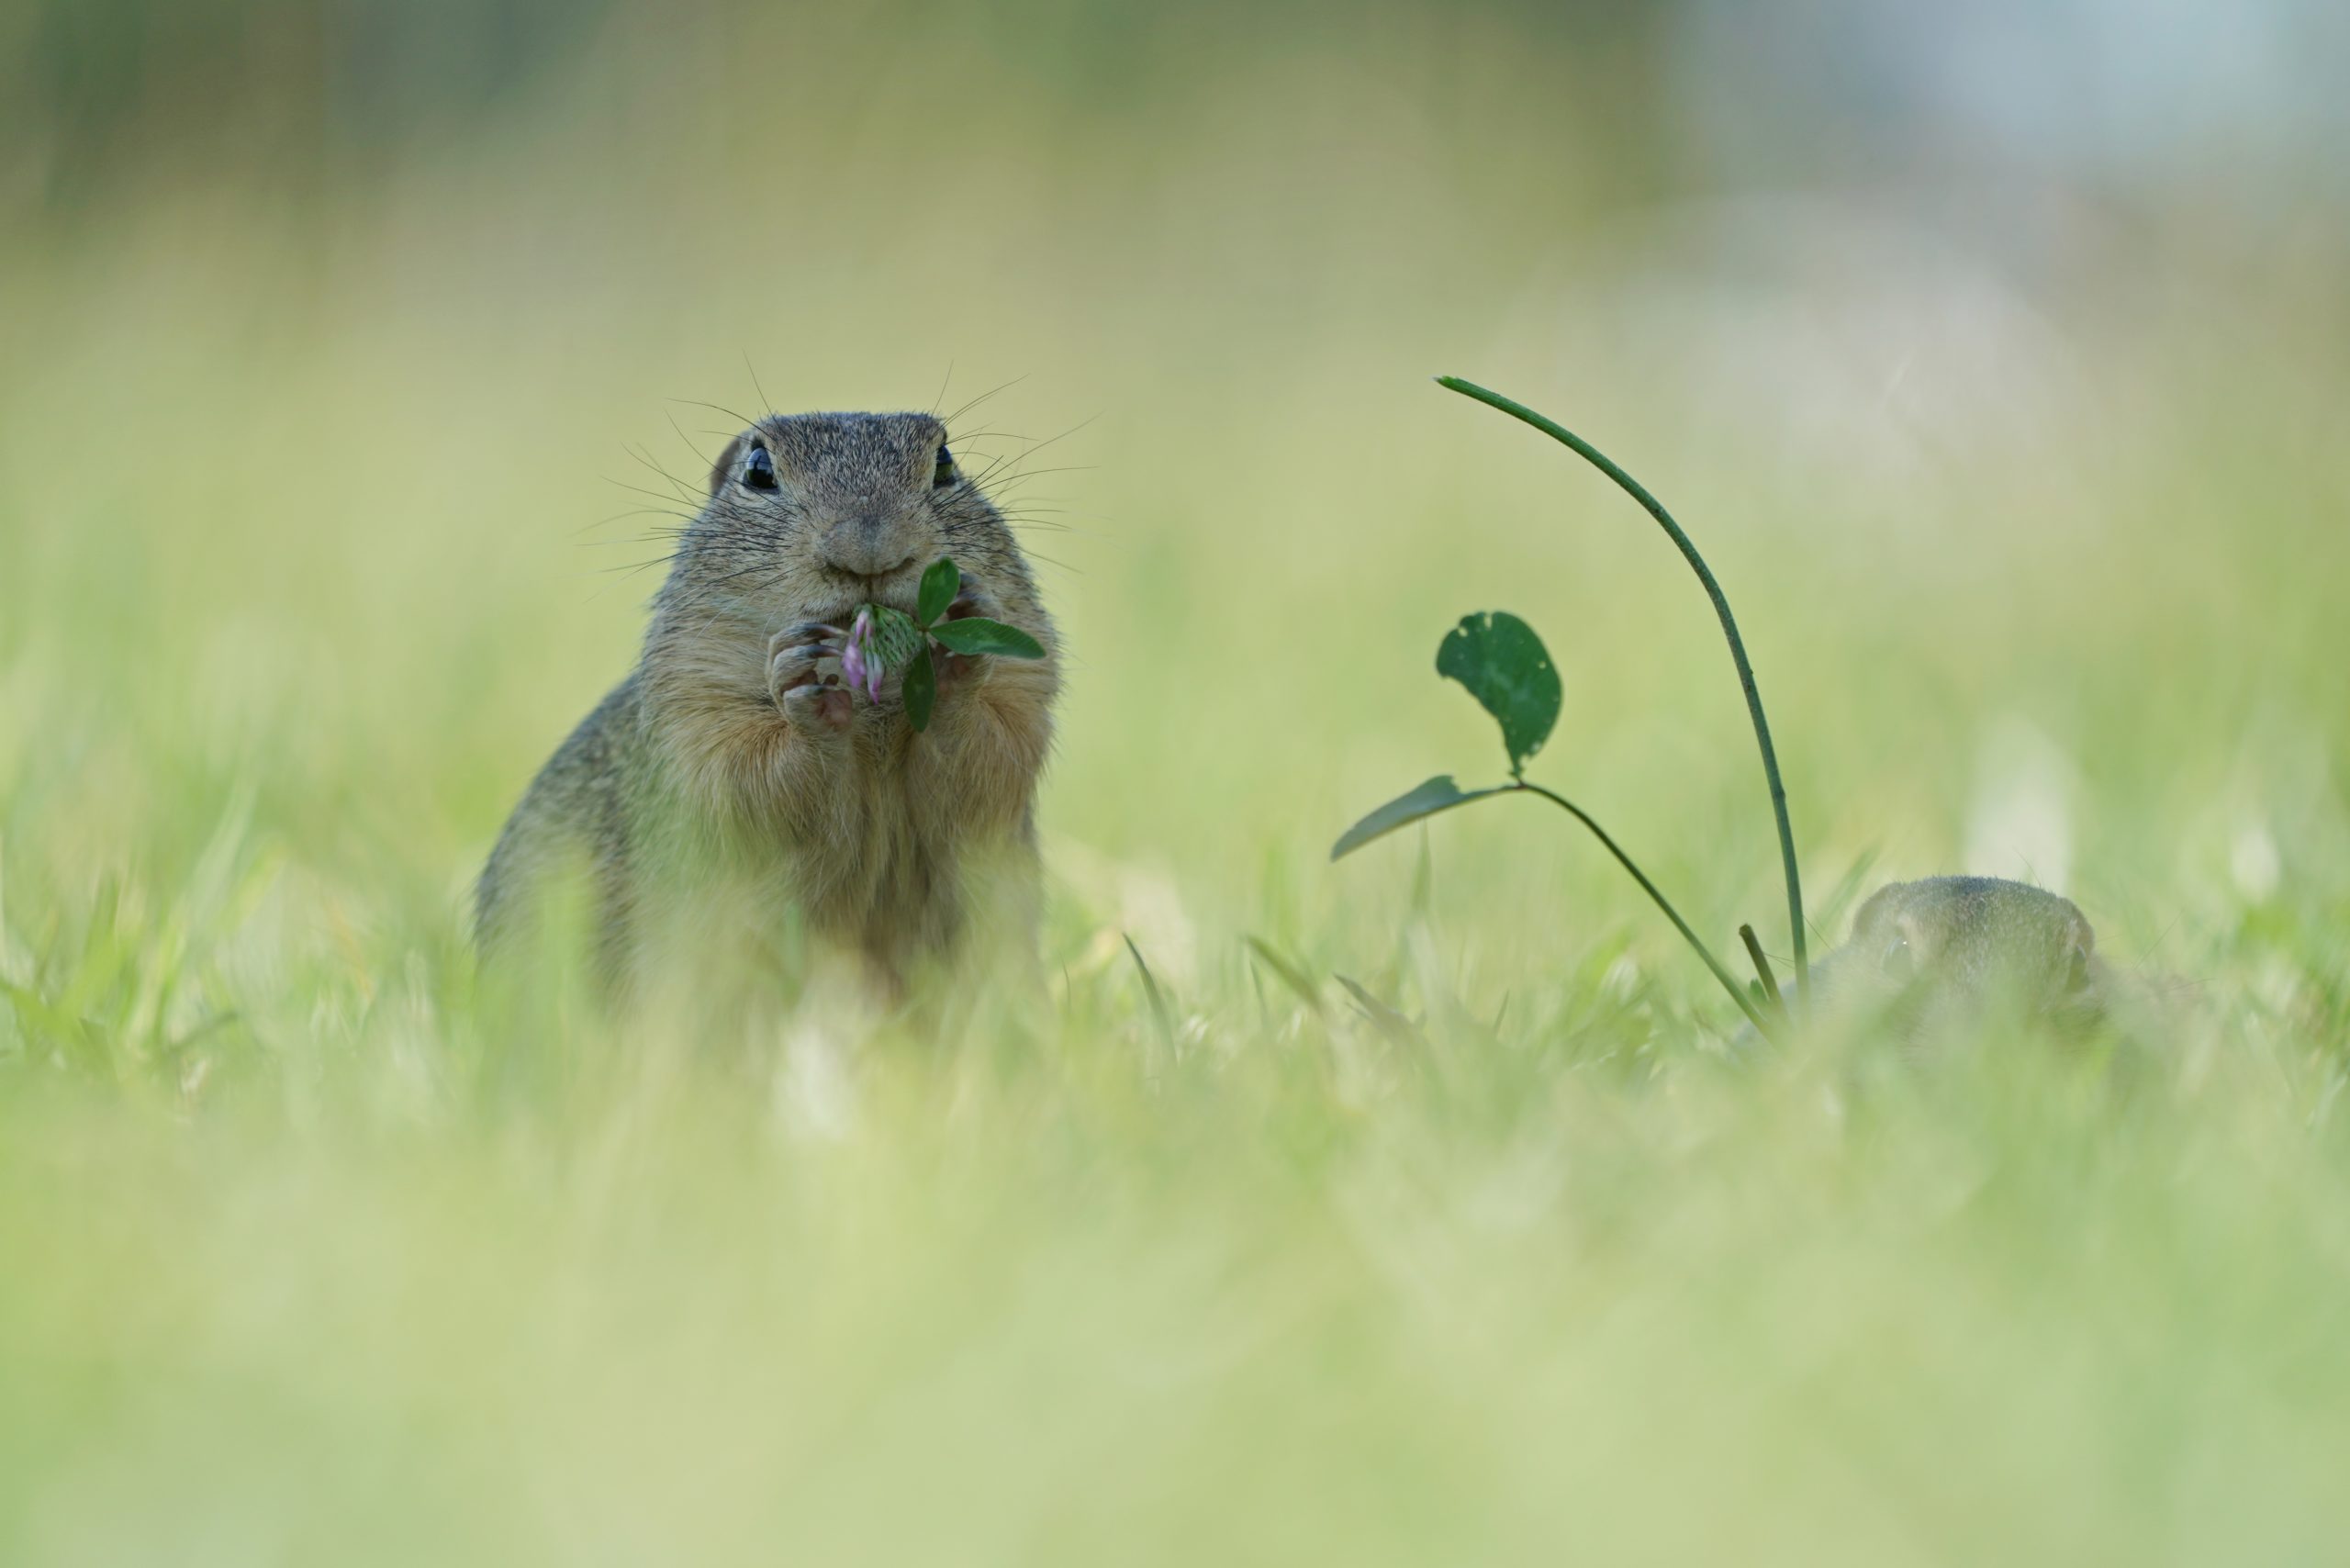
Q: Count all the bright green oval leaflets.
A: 3